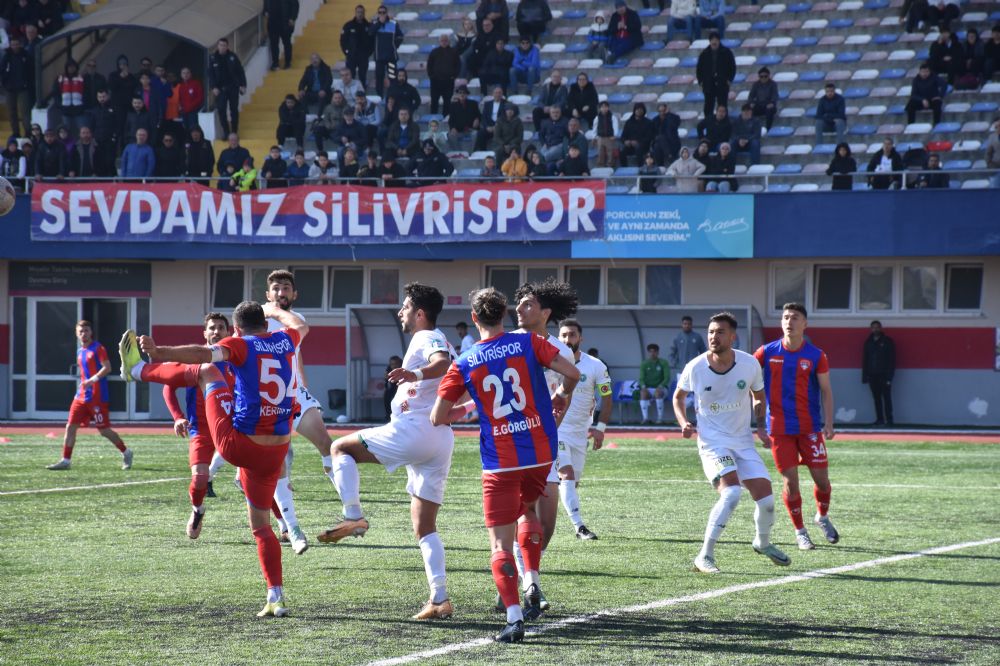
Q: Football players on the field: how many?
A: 10